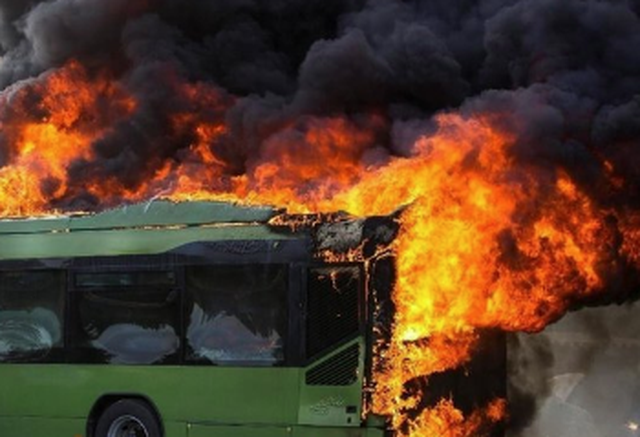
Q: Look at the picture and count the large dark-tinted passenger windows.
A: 3